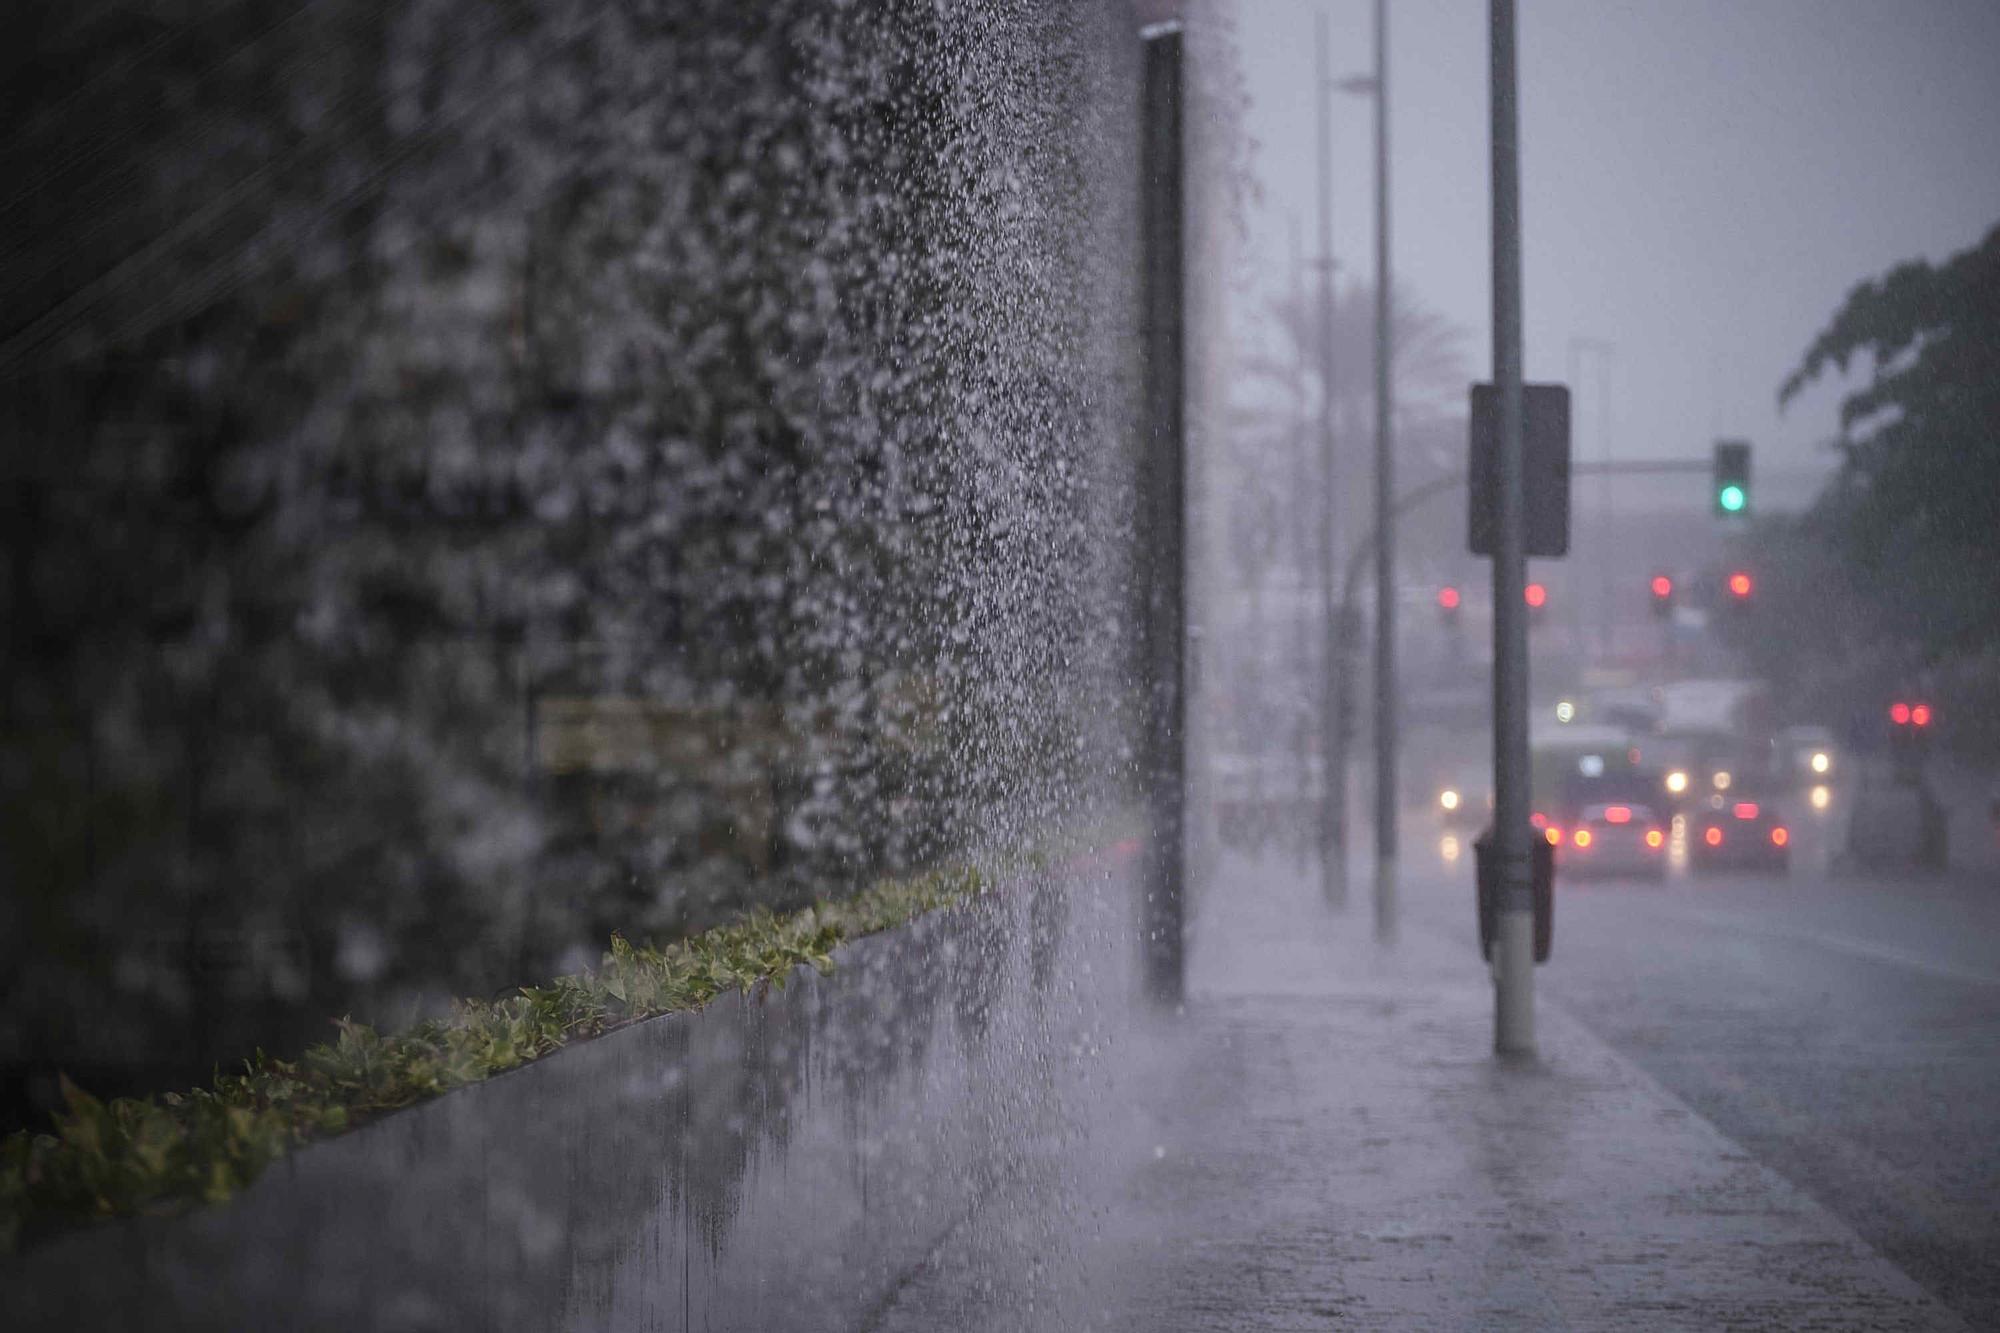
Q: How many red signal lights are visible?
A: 6